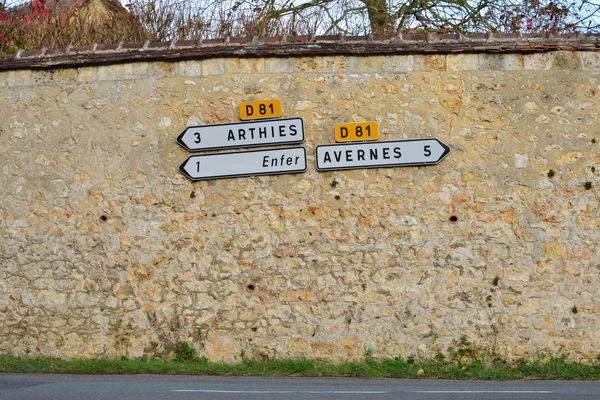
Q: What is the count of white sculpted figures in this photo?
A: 0